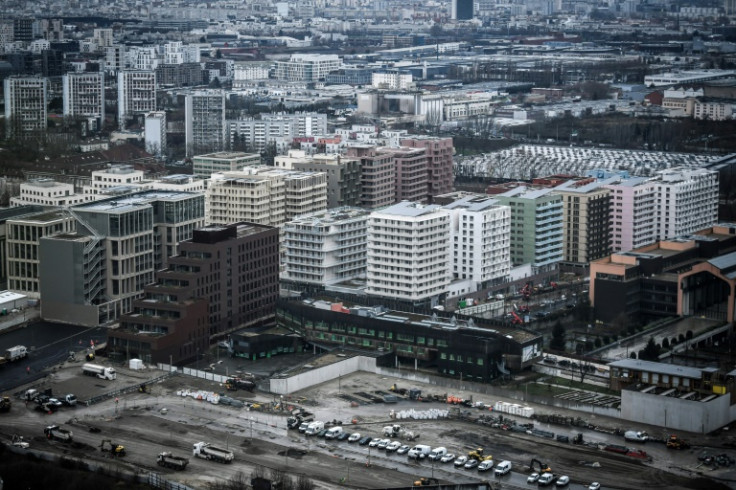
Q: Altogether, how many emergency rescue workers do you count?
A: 0